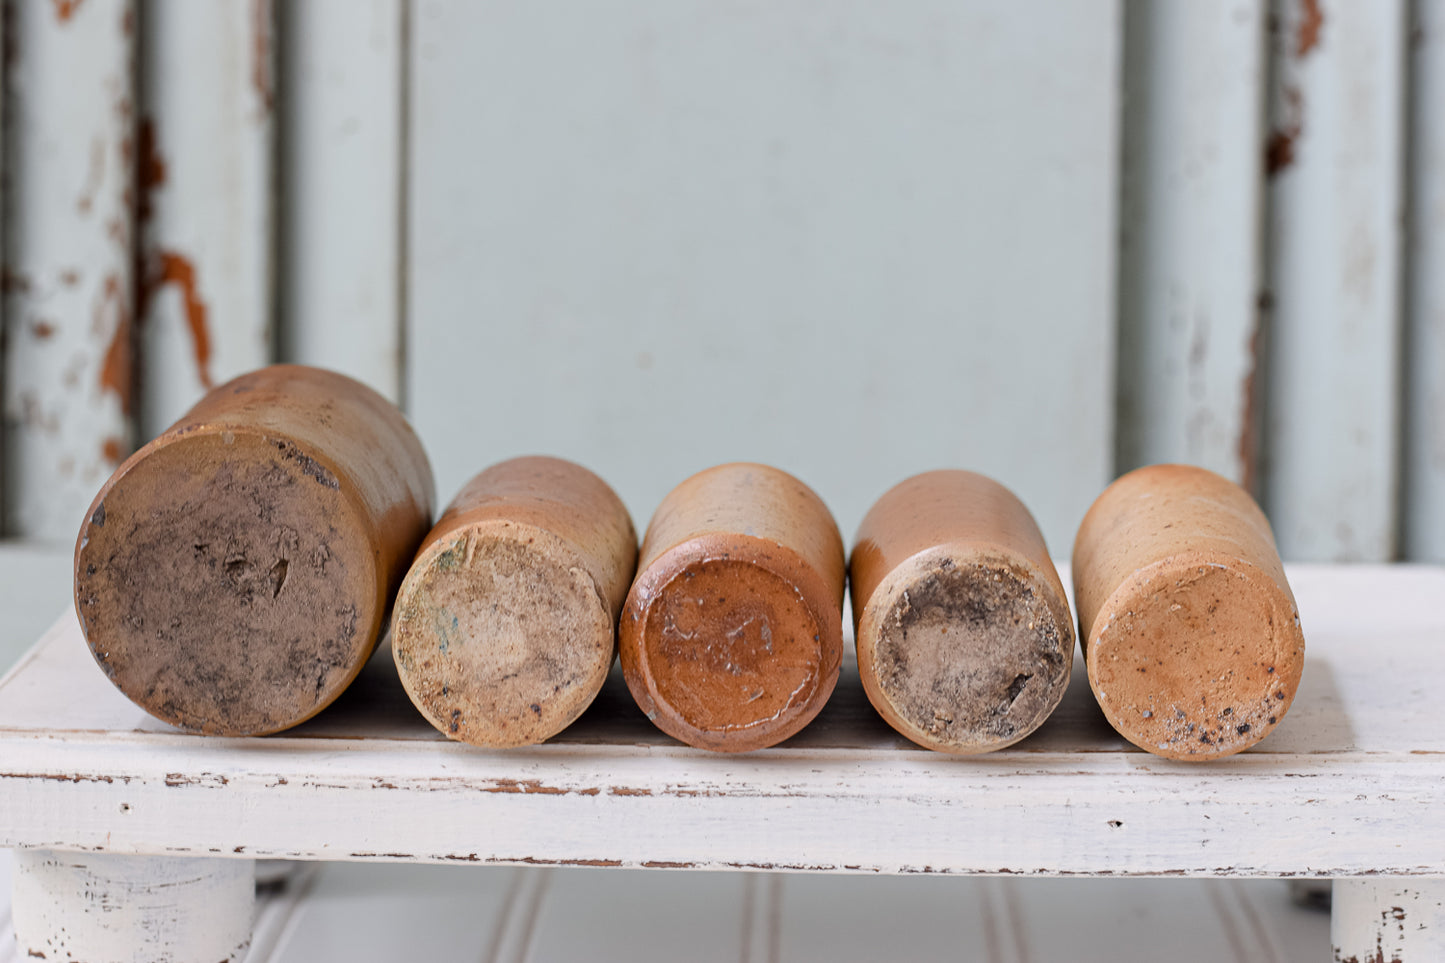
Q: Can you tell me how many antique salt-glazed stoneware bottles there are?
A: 5